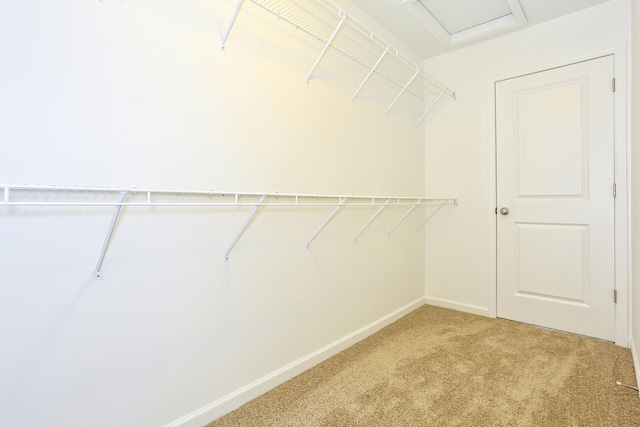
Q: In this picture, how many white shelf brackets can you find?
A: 11